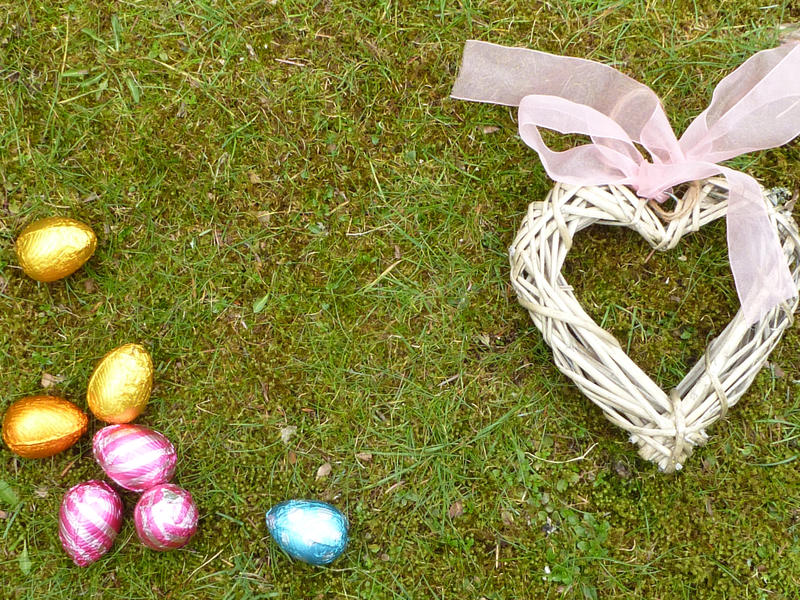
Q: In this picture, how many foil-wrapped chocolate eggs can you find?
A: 7